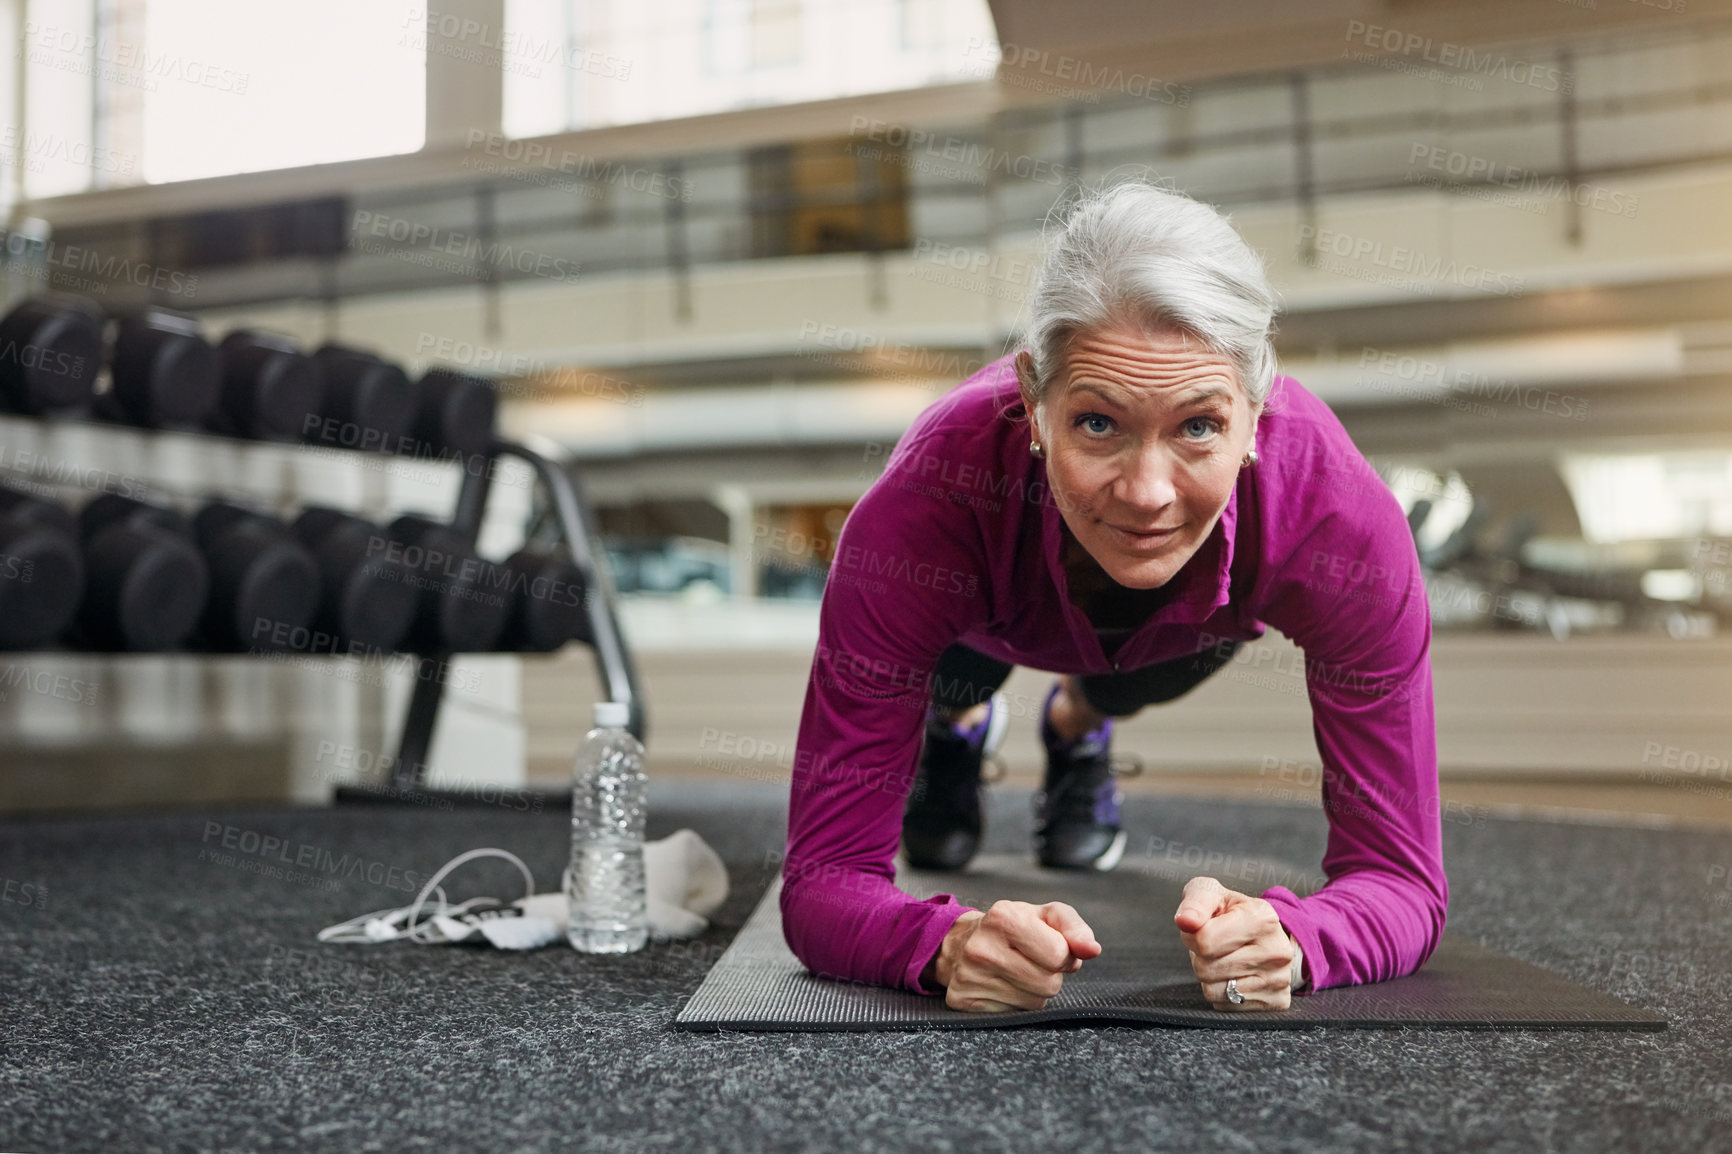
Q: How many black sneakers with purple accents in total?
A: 2